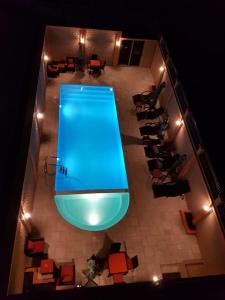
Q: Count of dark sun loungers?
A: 6